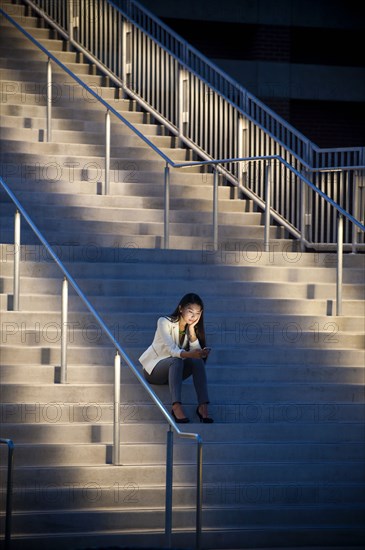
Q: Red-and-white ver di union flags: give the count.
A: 0